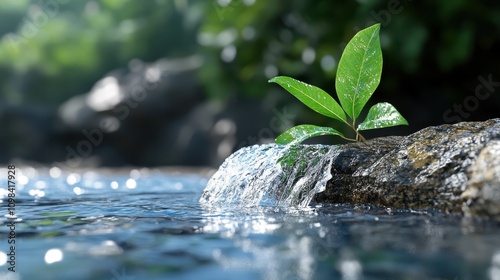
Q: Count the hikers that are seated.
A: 0